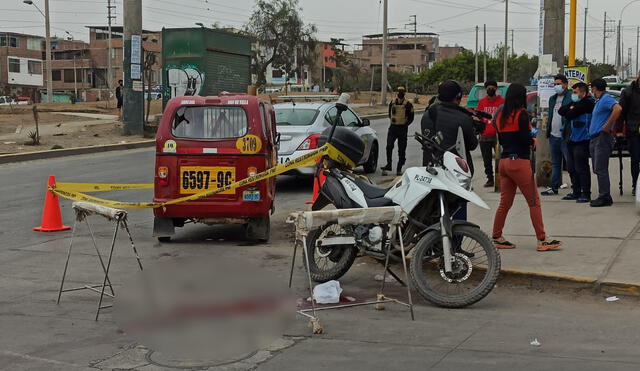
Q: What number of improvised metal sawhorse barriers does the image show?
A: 2